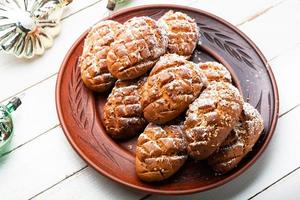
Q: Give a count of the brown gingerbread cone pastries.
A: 9